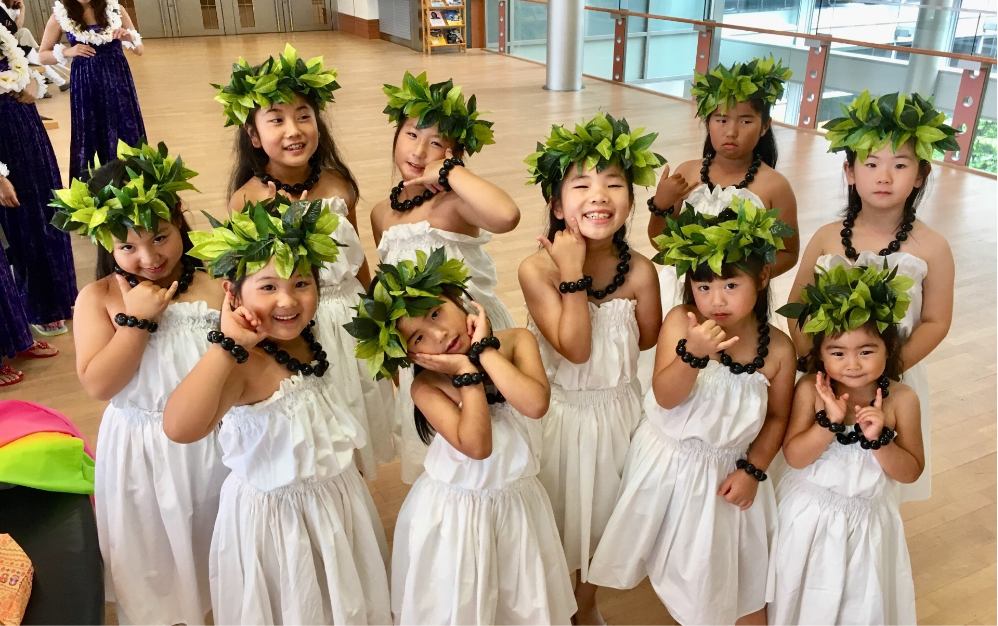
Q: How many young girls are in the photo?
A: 10